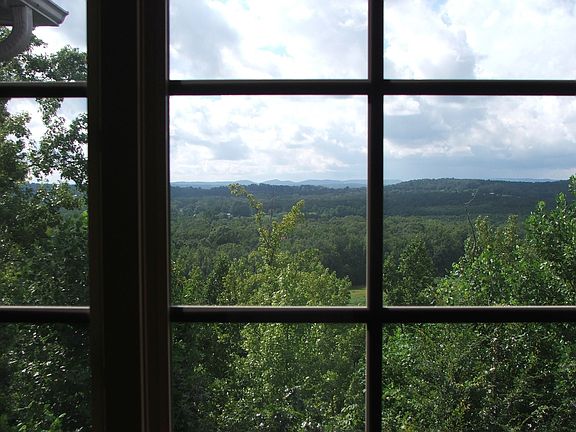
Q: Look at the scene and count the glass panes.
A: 9